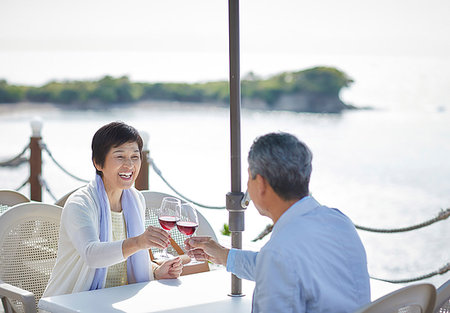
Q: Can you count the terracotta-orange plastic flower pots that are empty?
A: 0